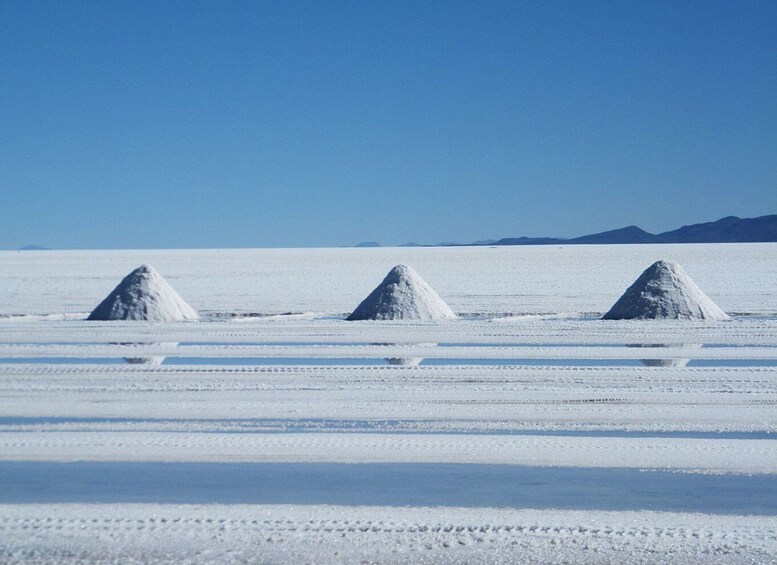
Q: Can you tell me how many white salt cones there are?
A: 3